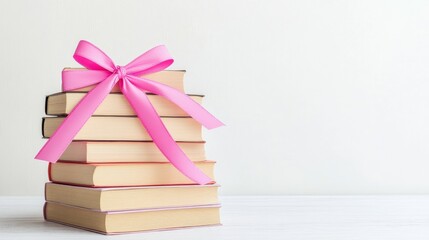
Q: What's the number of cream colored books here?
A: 7